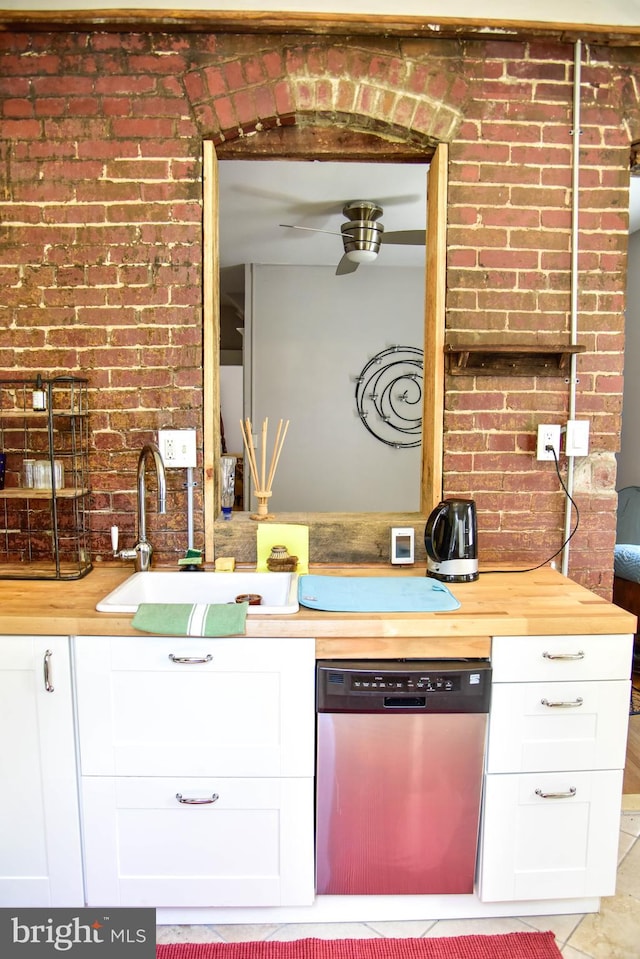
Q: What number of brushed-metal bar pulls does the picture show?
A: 6